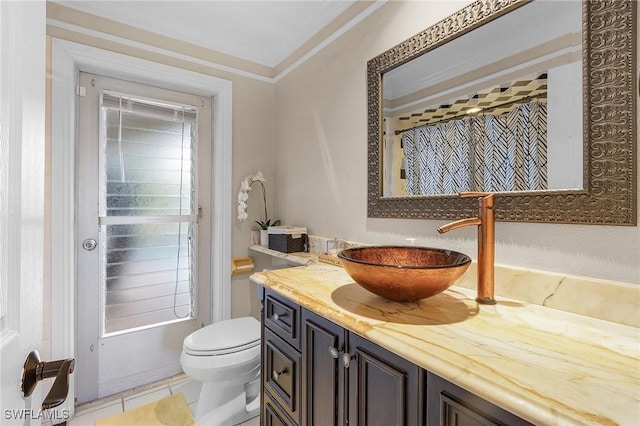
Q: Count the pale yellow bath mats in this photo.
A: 1